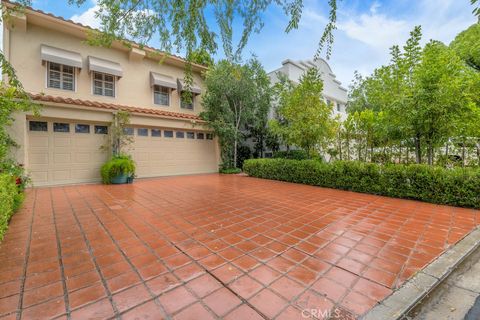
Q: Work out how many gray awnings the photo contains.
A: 4